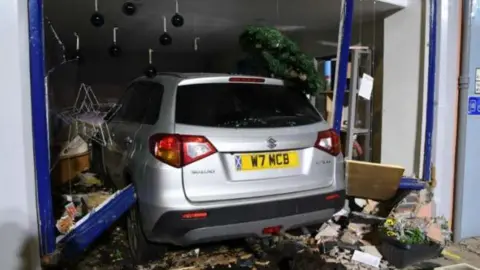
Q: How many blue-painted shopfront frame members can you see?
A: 5